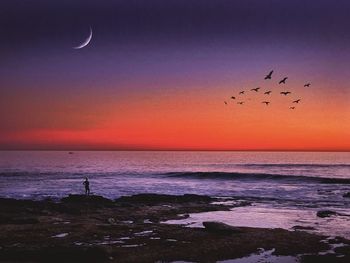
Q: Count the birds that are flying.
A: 13